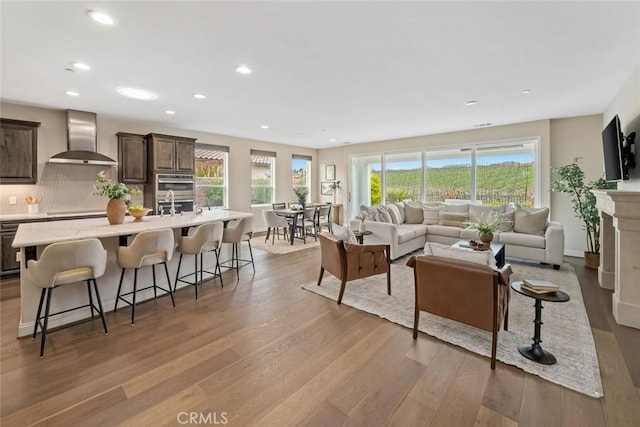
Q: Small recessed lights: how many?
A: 10